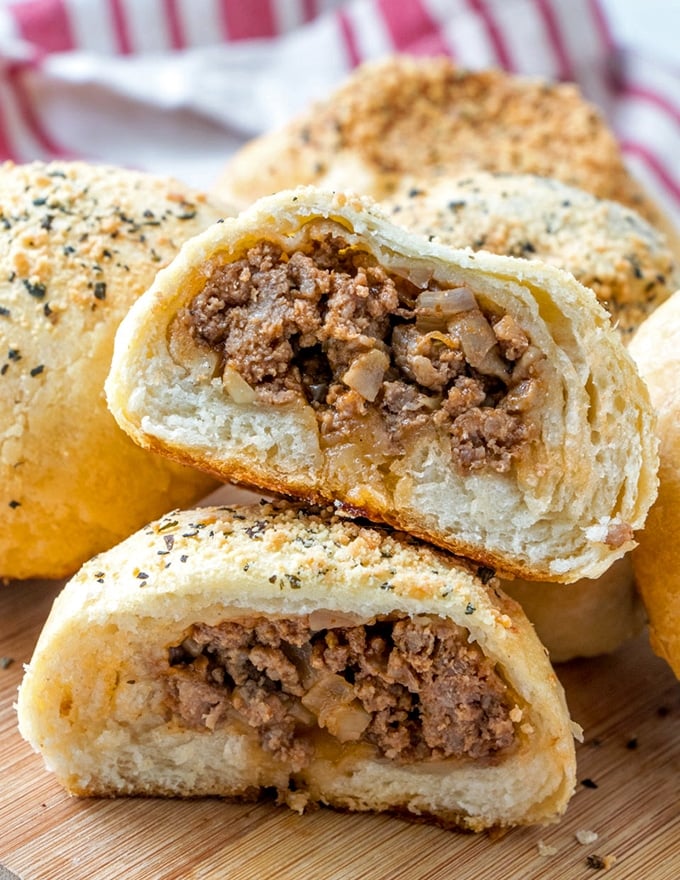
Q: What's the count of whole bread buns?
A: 4